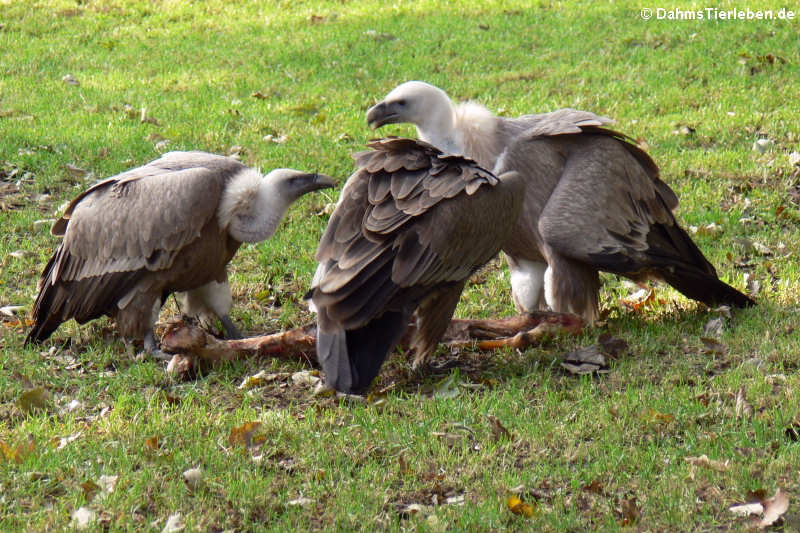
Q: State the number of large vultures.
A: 3